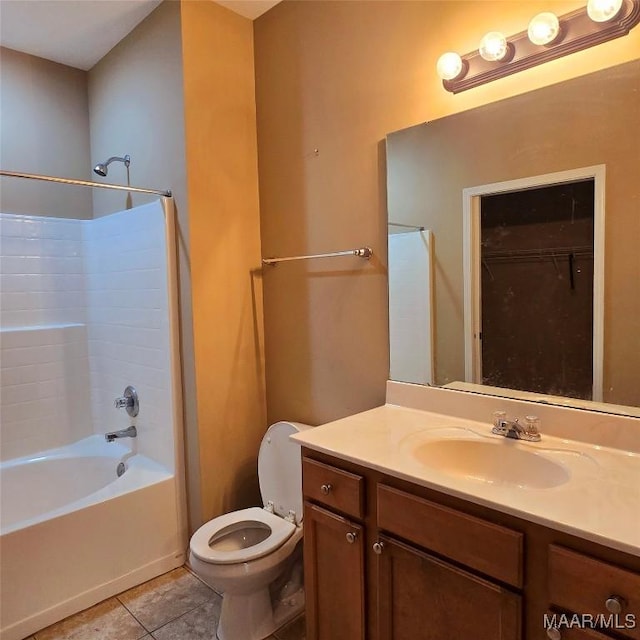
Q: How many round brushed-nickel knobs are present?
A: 5